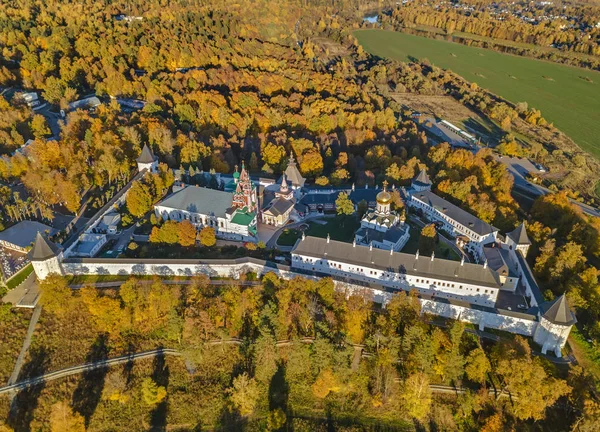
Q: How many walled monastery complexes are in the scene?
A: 1